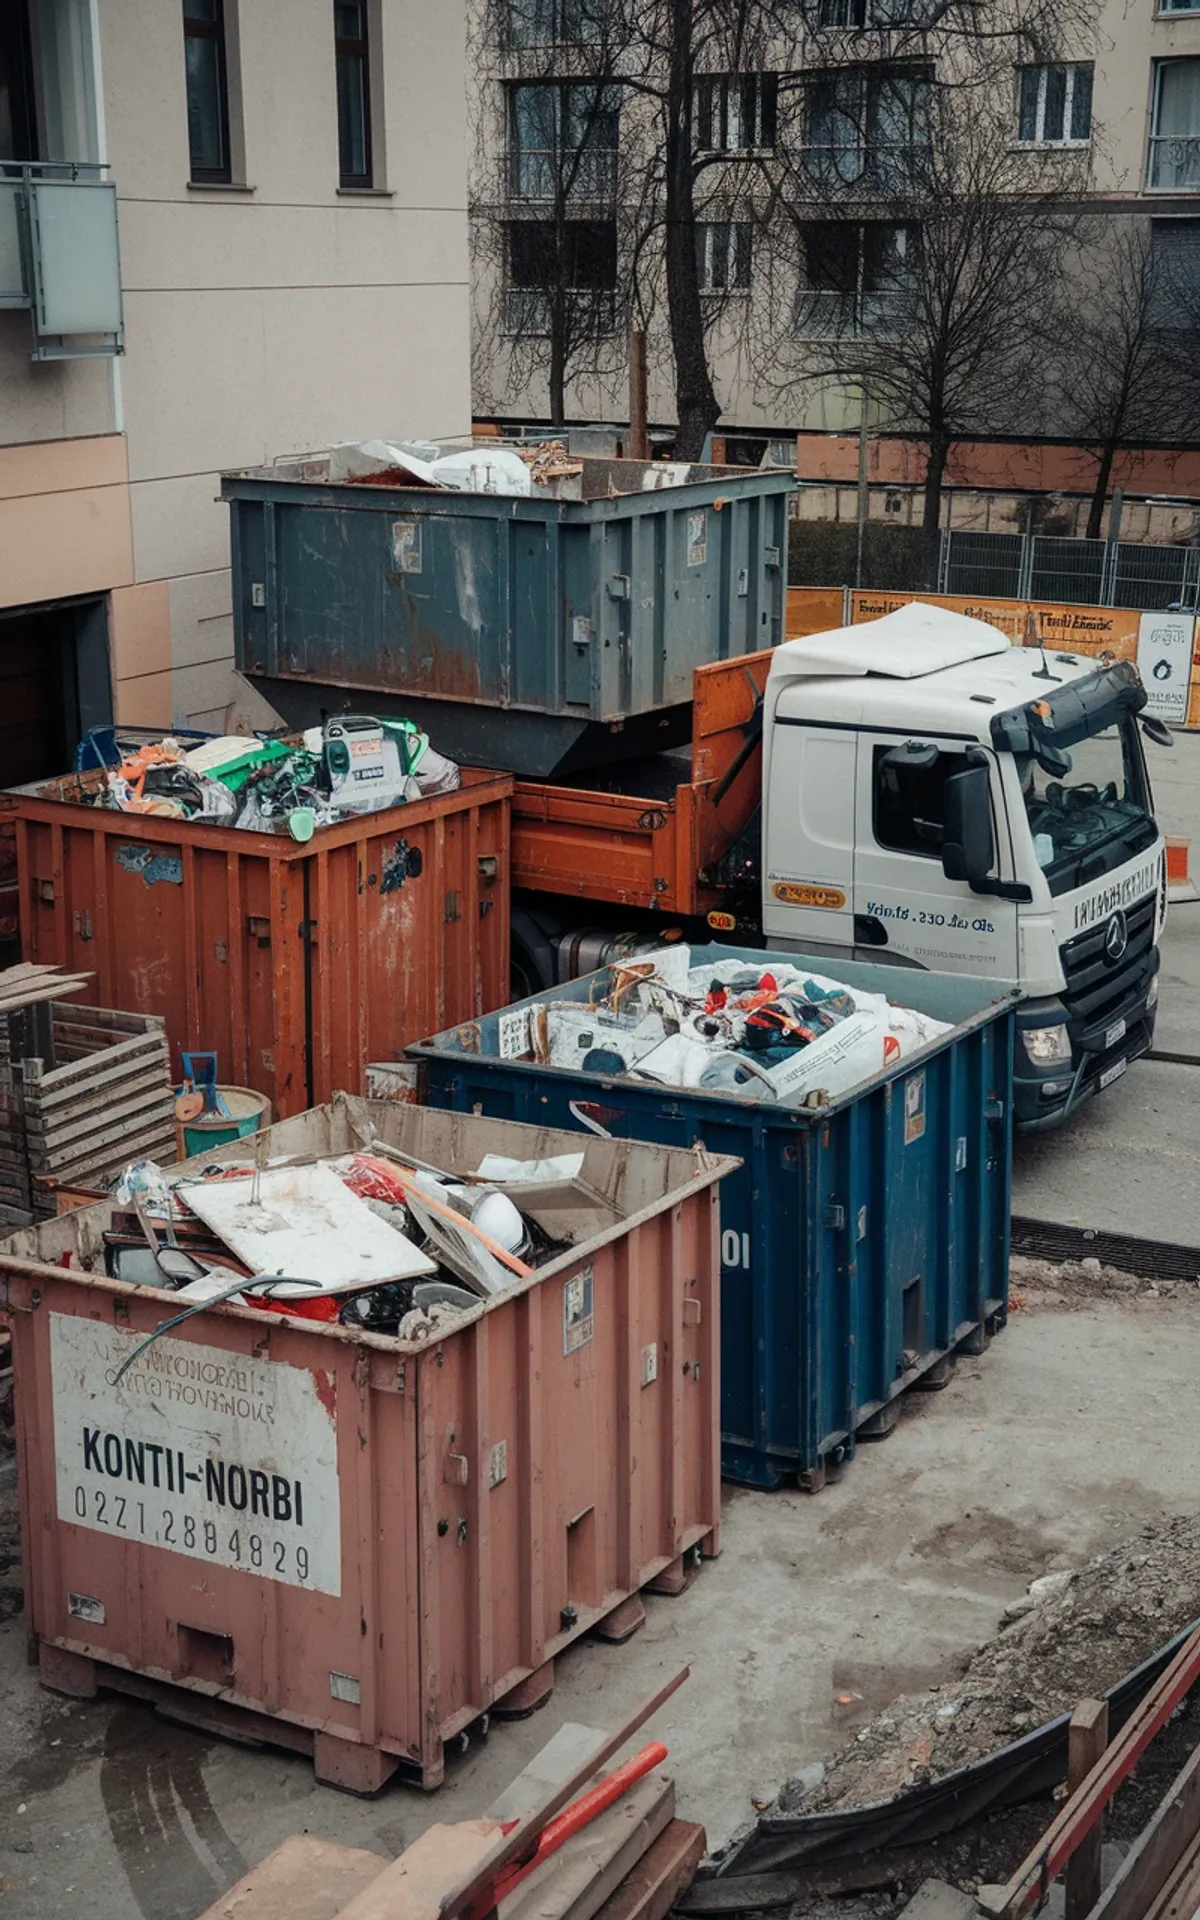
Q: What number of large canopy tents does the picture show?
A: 0